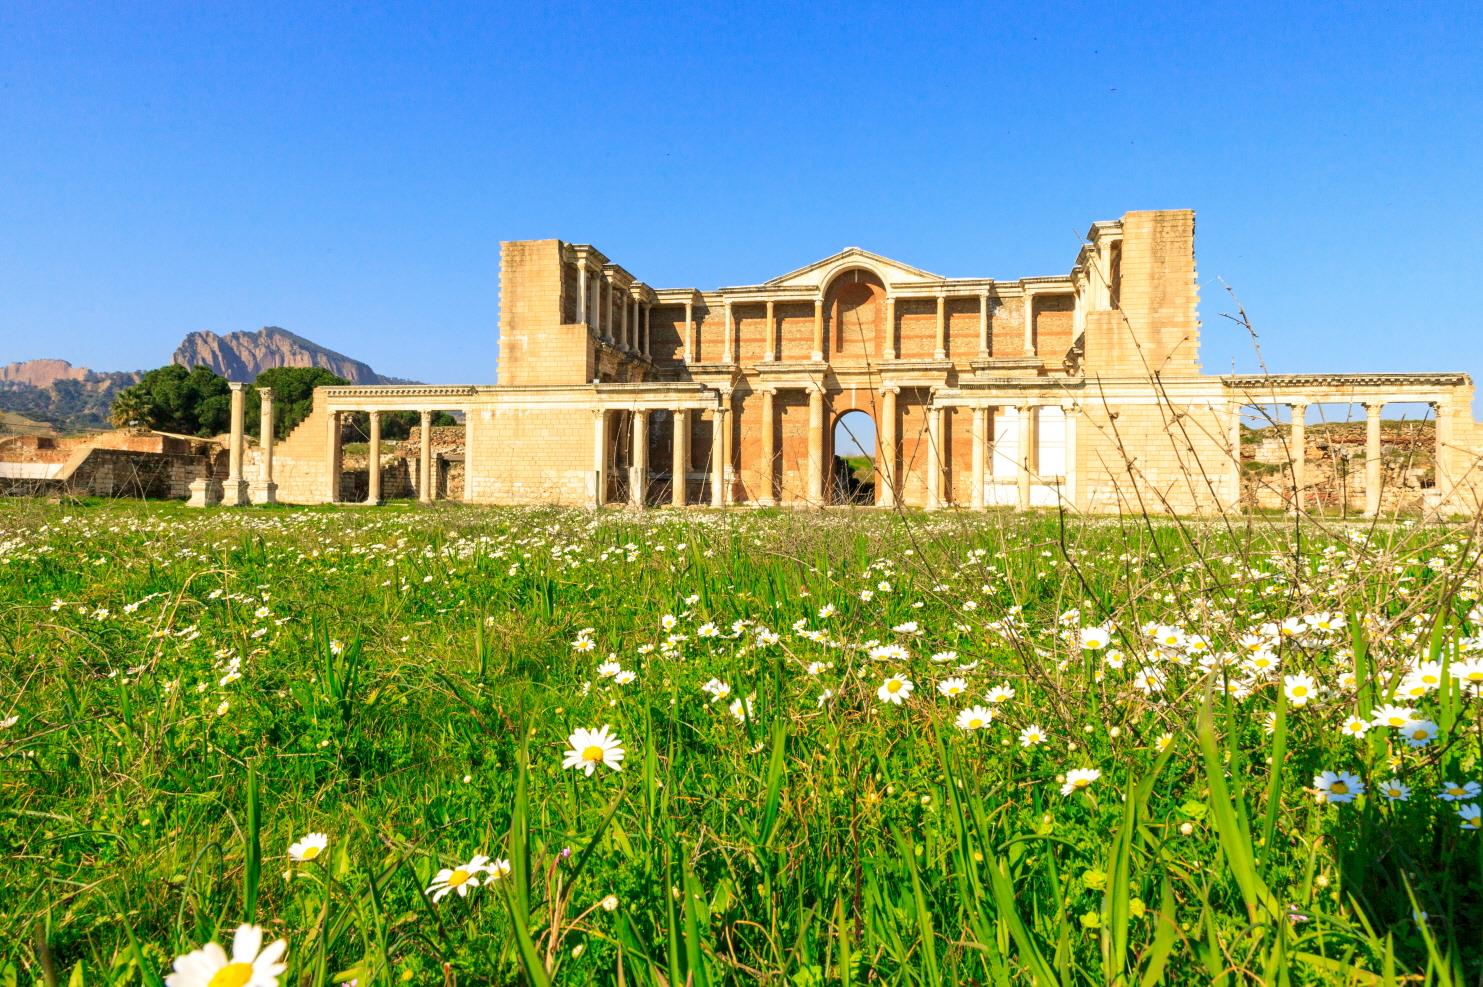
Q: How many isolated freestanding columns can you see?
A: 2